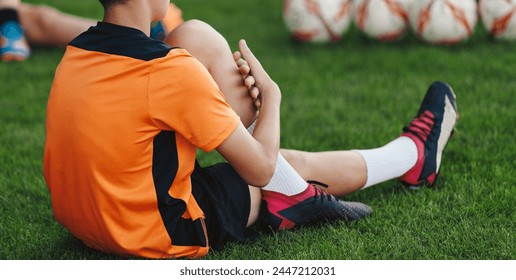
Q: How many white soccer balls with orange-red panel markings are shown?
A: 4